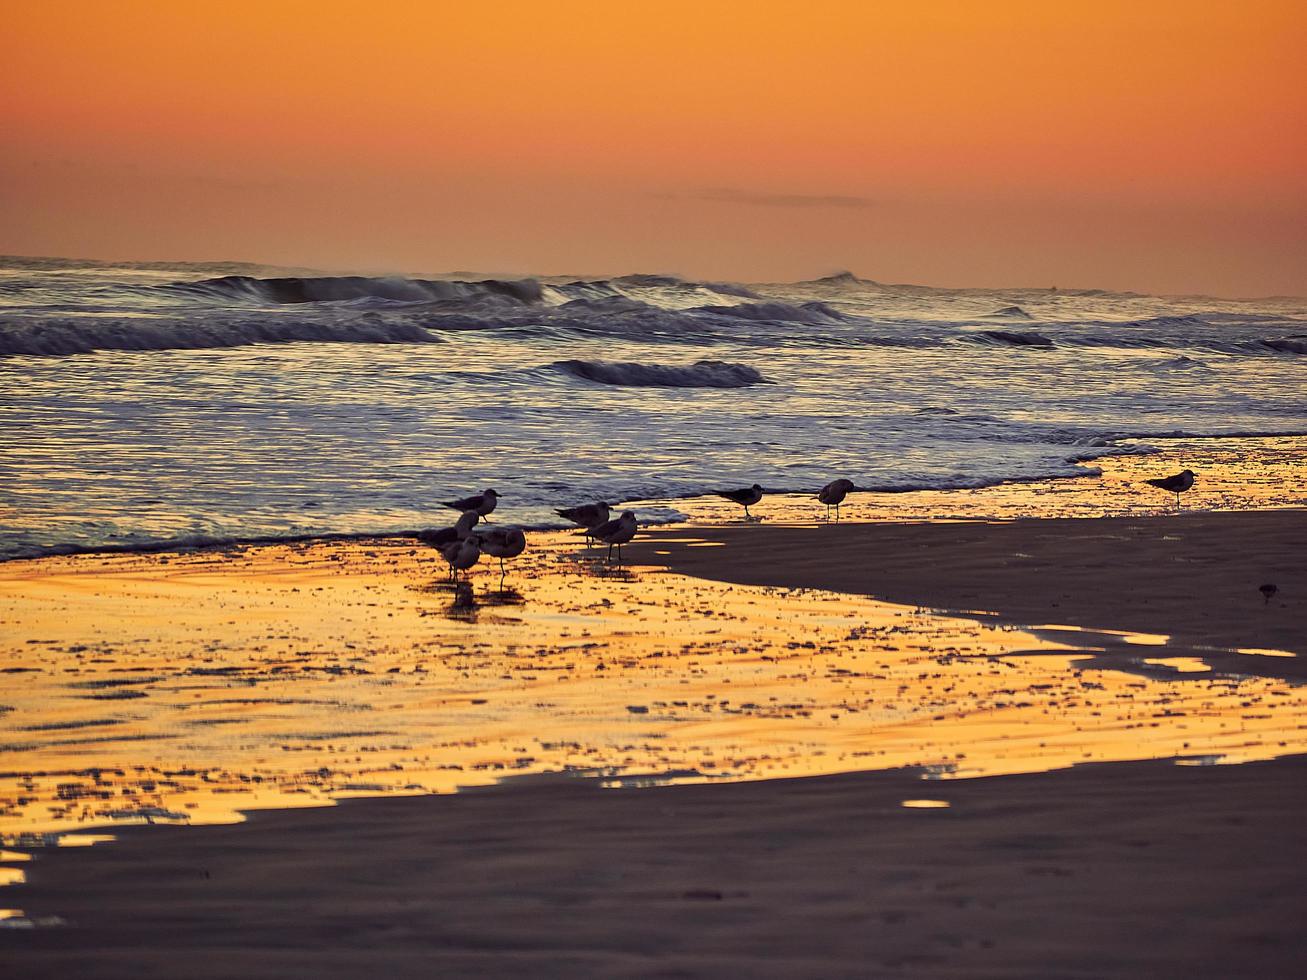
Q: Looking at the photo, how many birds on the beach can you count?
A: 10